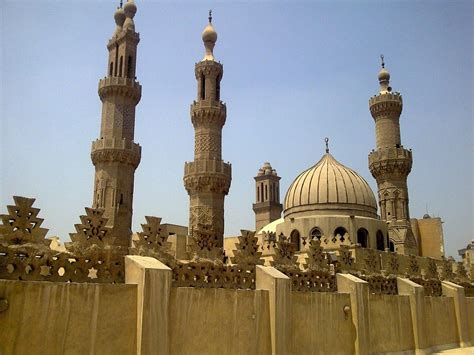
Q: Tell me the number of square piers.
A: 5